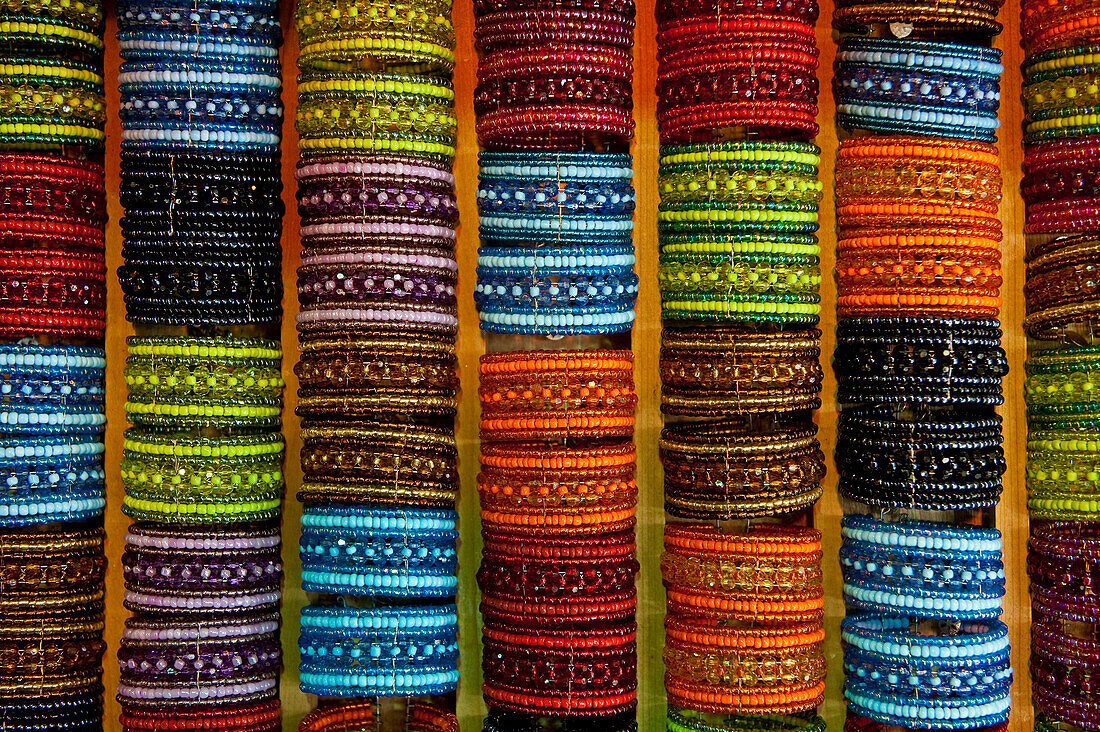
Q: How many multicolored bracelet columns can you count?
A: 7